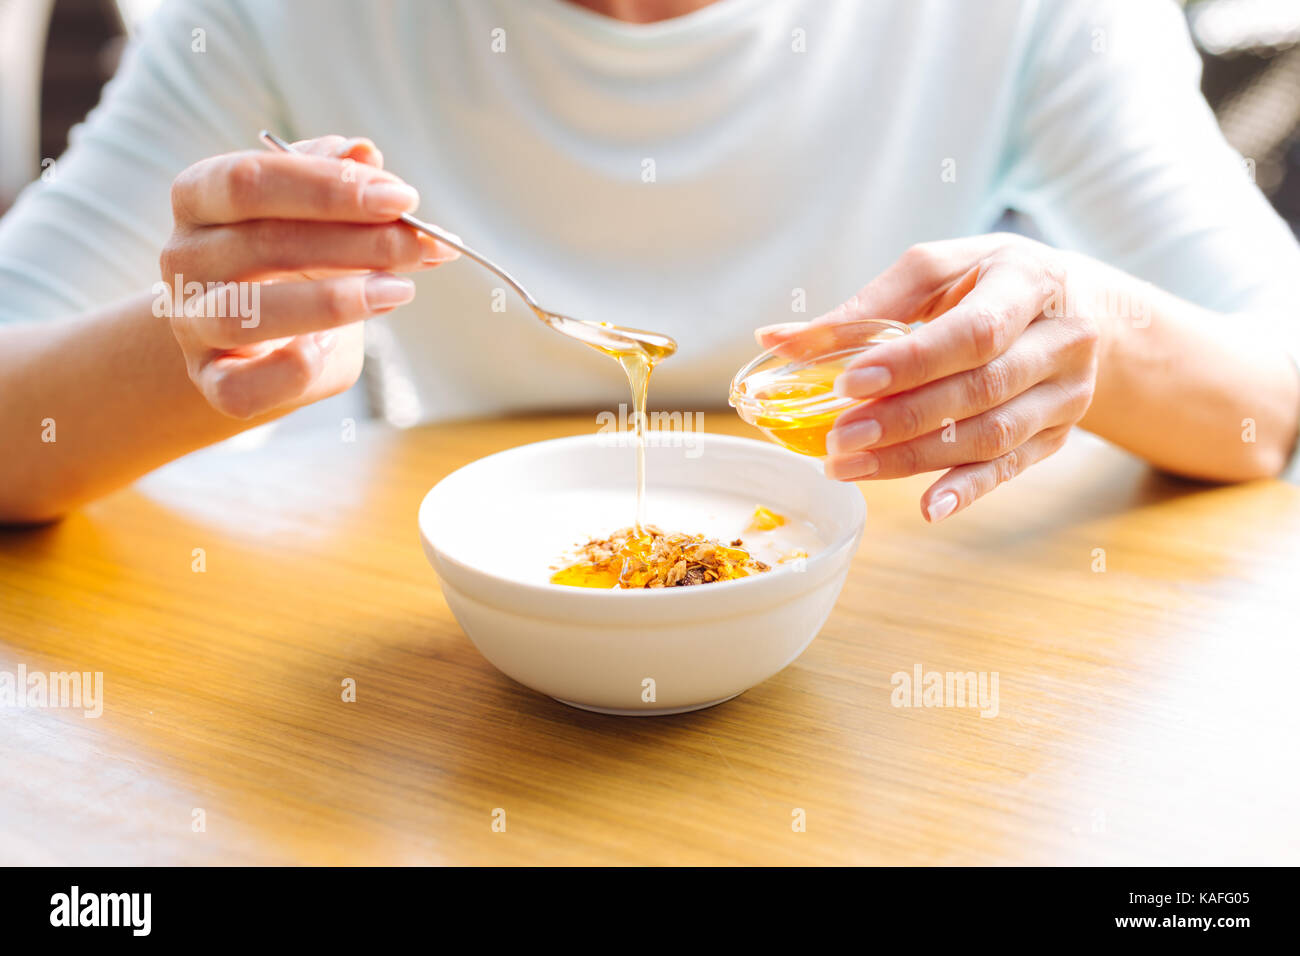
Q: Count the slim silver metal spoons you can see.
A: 1